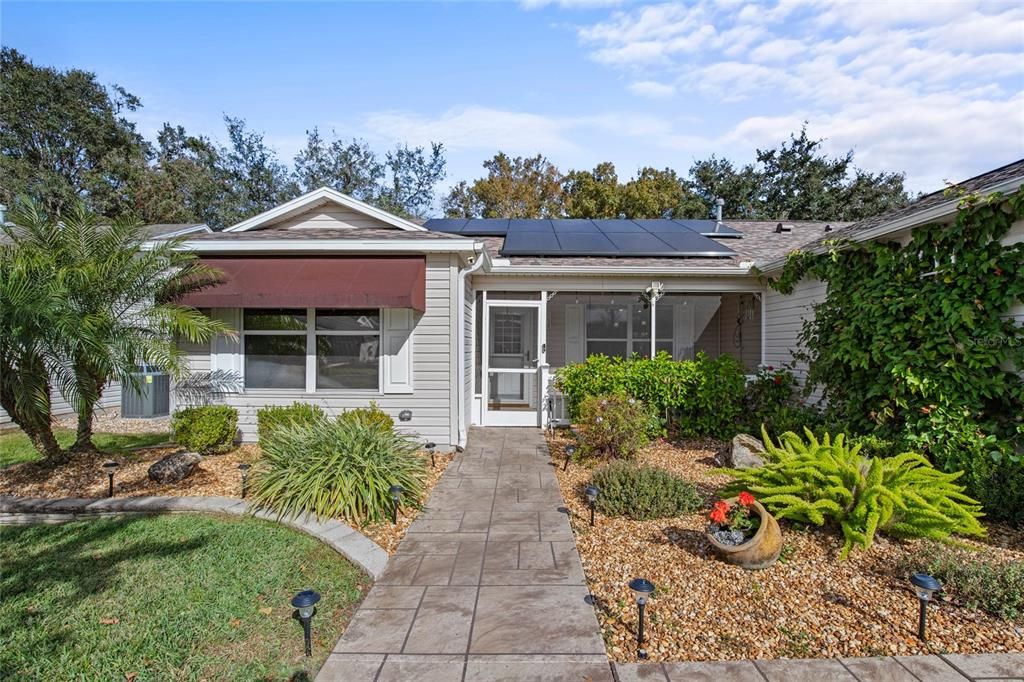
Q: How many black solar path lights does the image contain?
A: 9